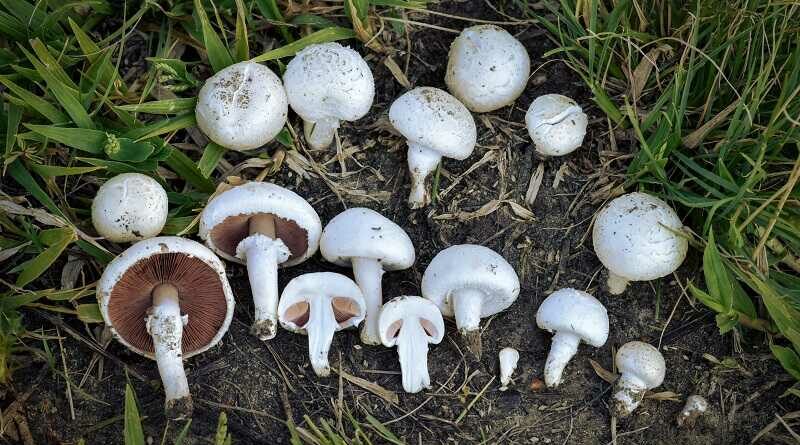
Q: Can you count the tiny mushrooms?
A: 2